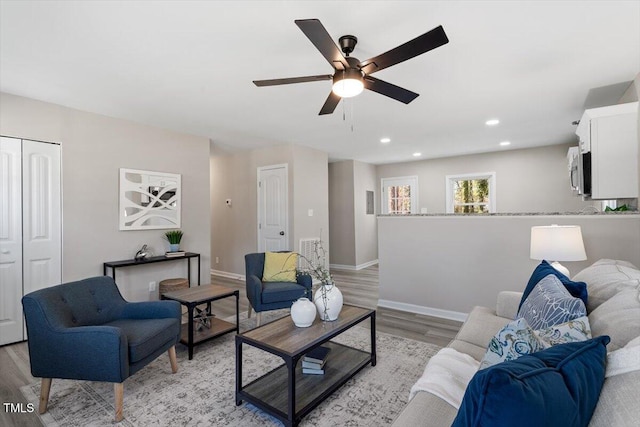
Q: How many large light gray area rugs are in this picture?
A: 1